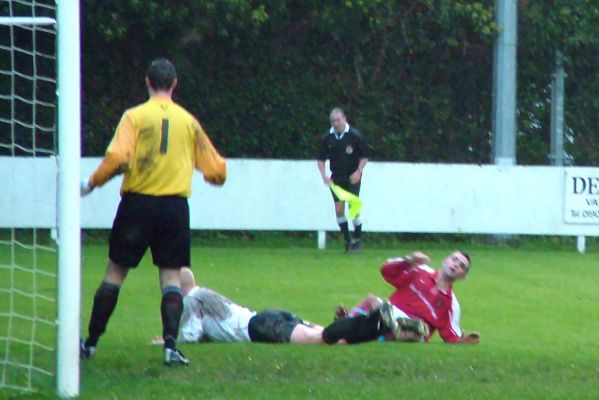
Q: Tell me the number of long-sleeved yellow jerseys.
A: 1